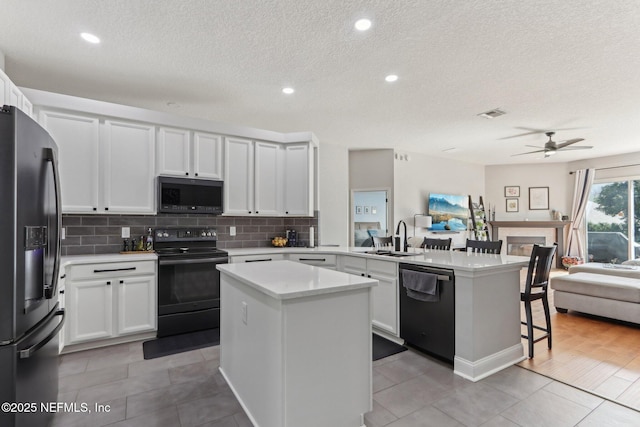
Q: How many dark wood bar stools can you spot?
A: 4